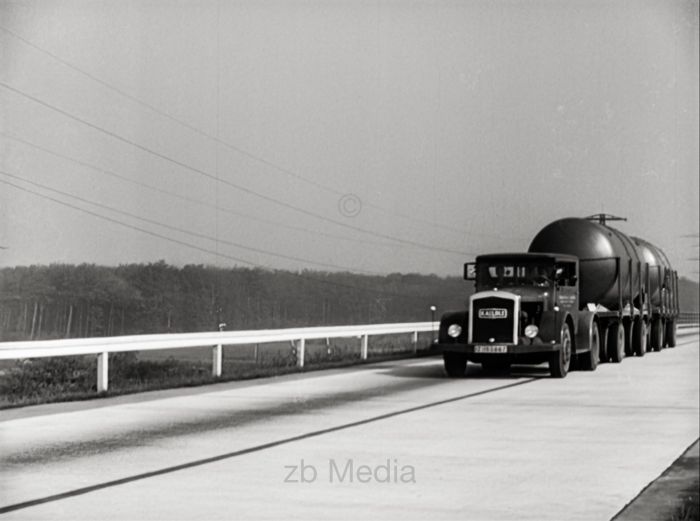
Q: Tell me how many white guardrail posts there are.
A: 5